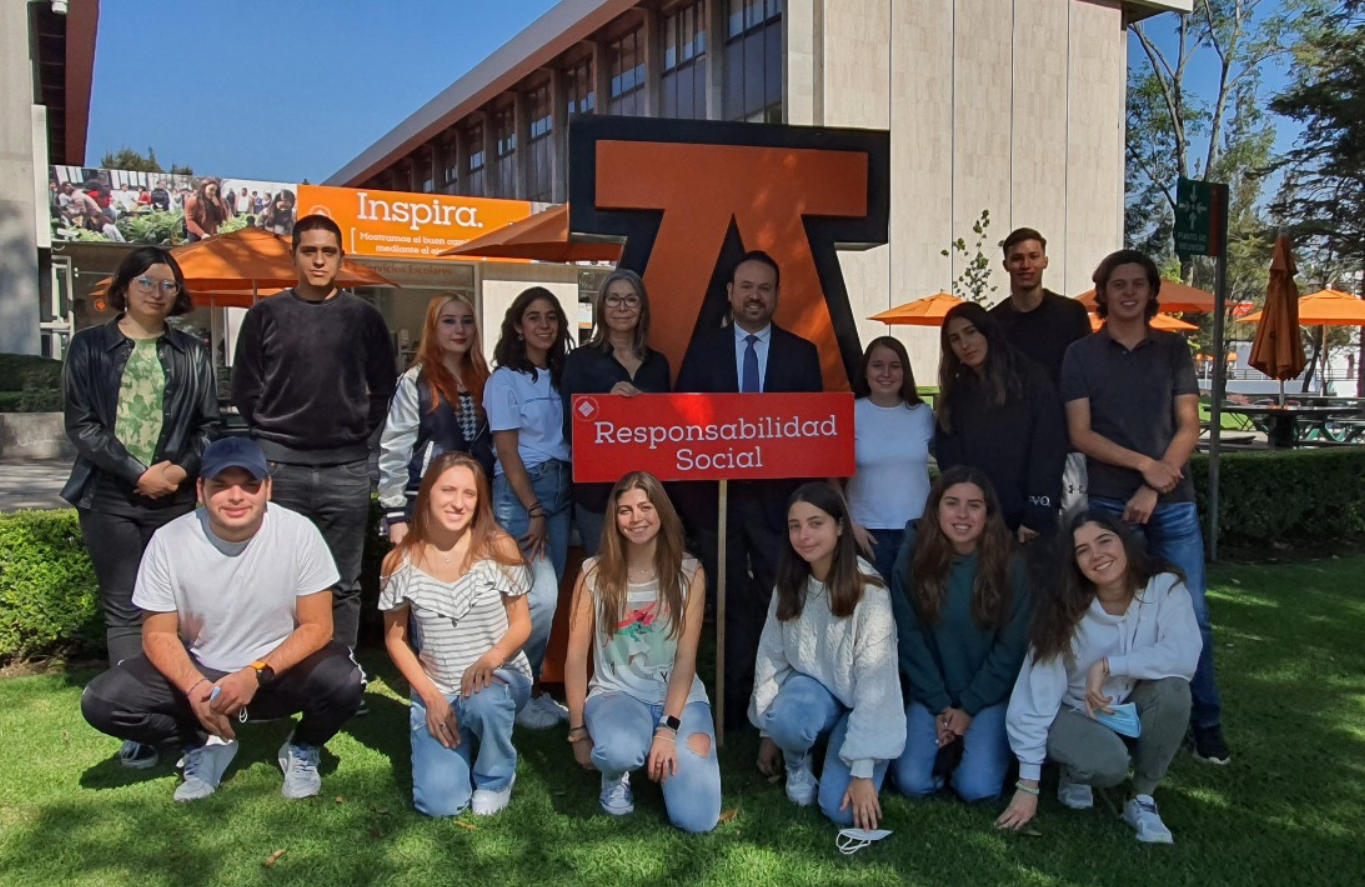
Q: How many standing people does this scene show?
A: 10